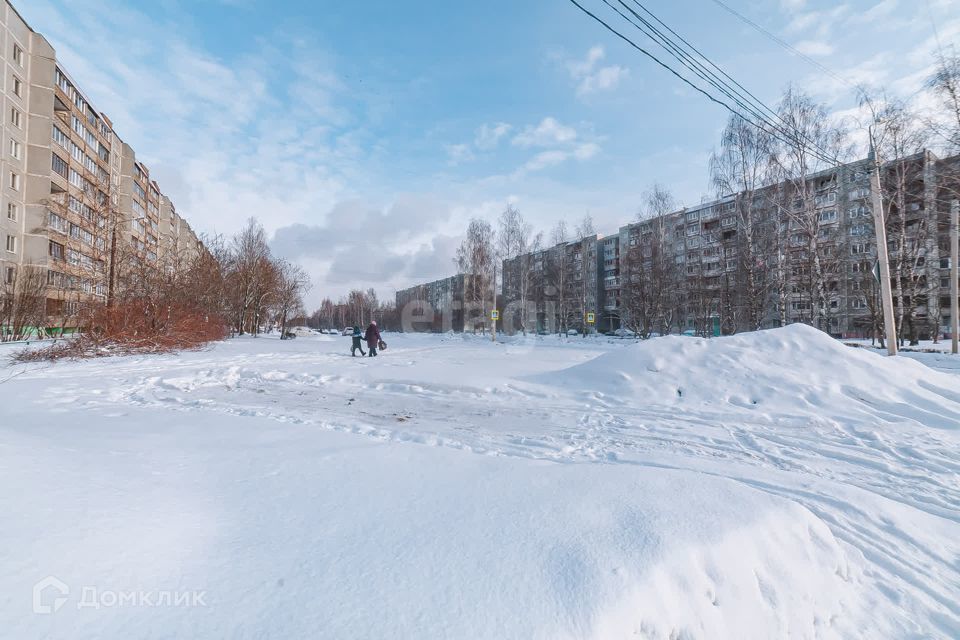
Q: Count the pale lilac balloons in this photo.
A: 0